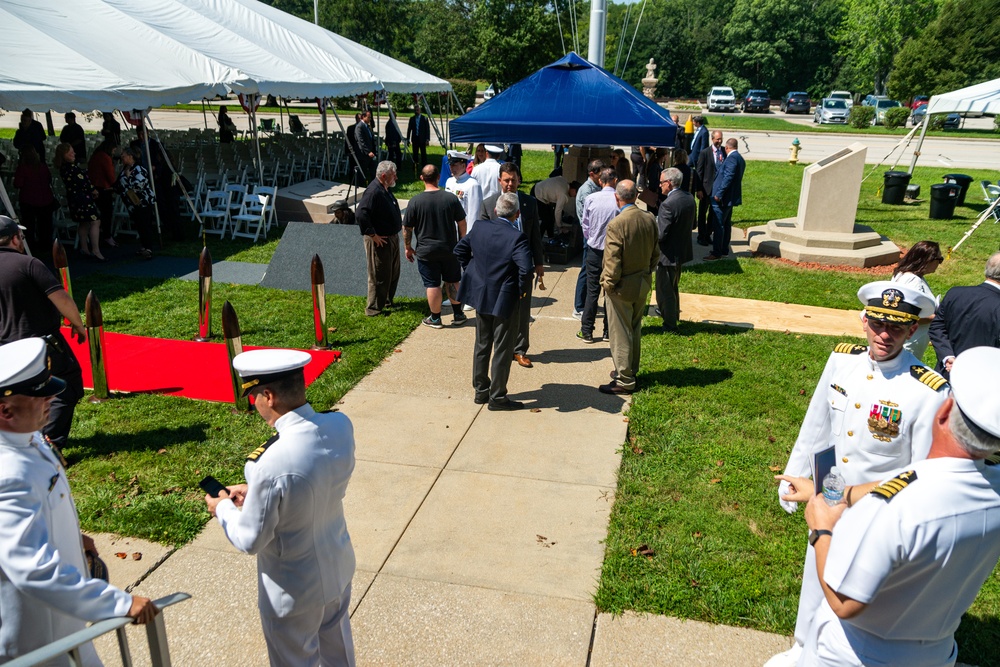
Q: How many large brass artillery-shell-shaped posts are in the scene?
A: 5